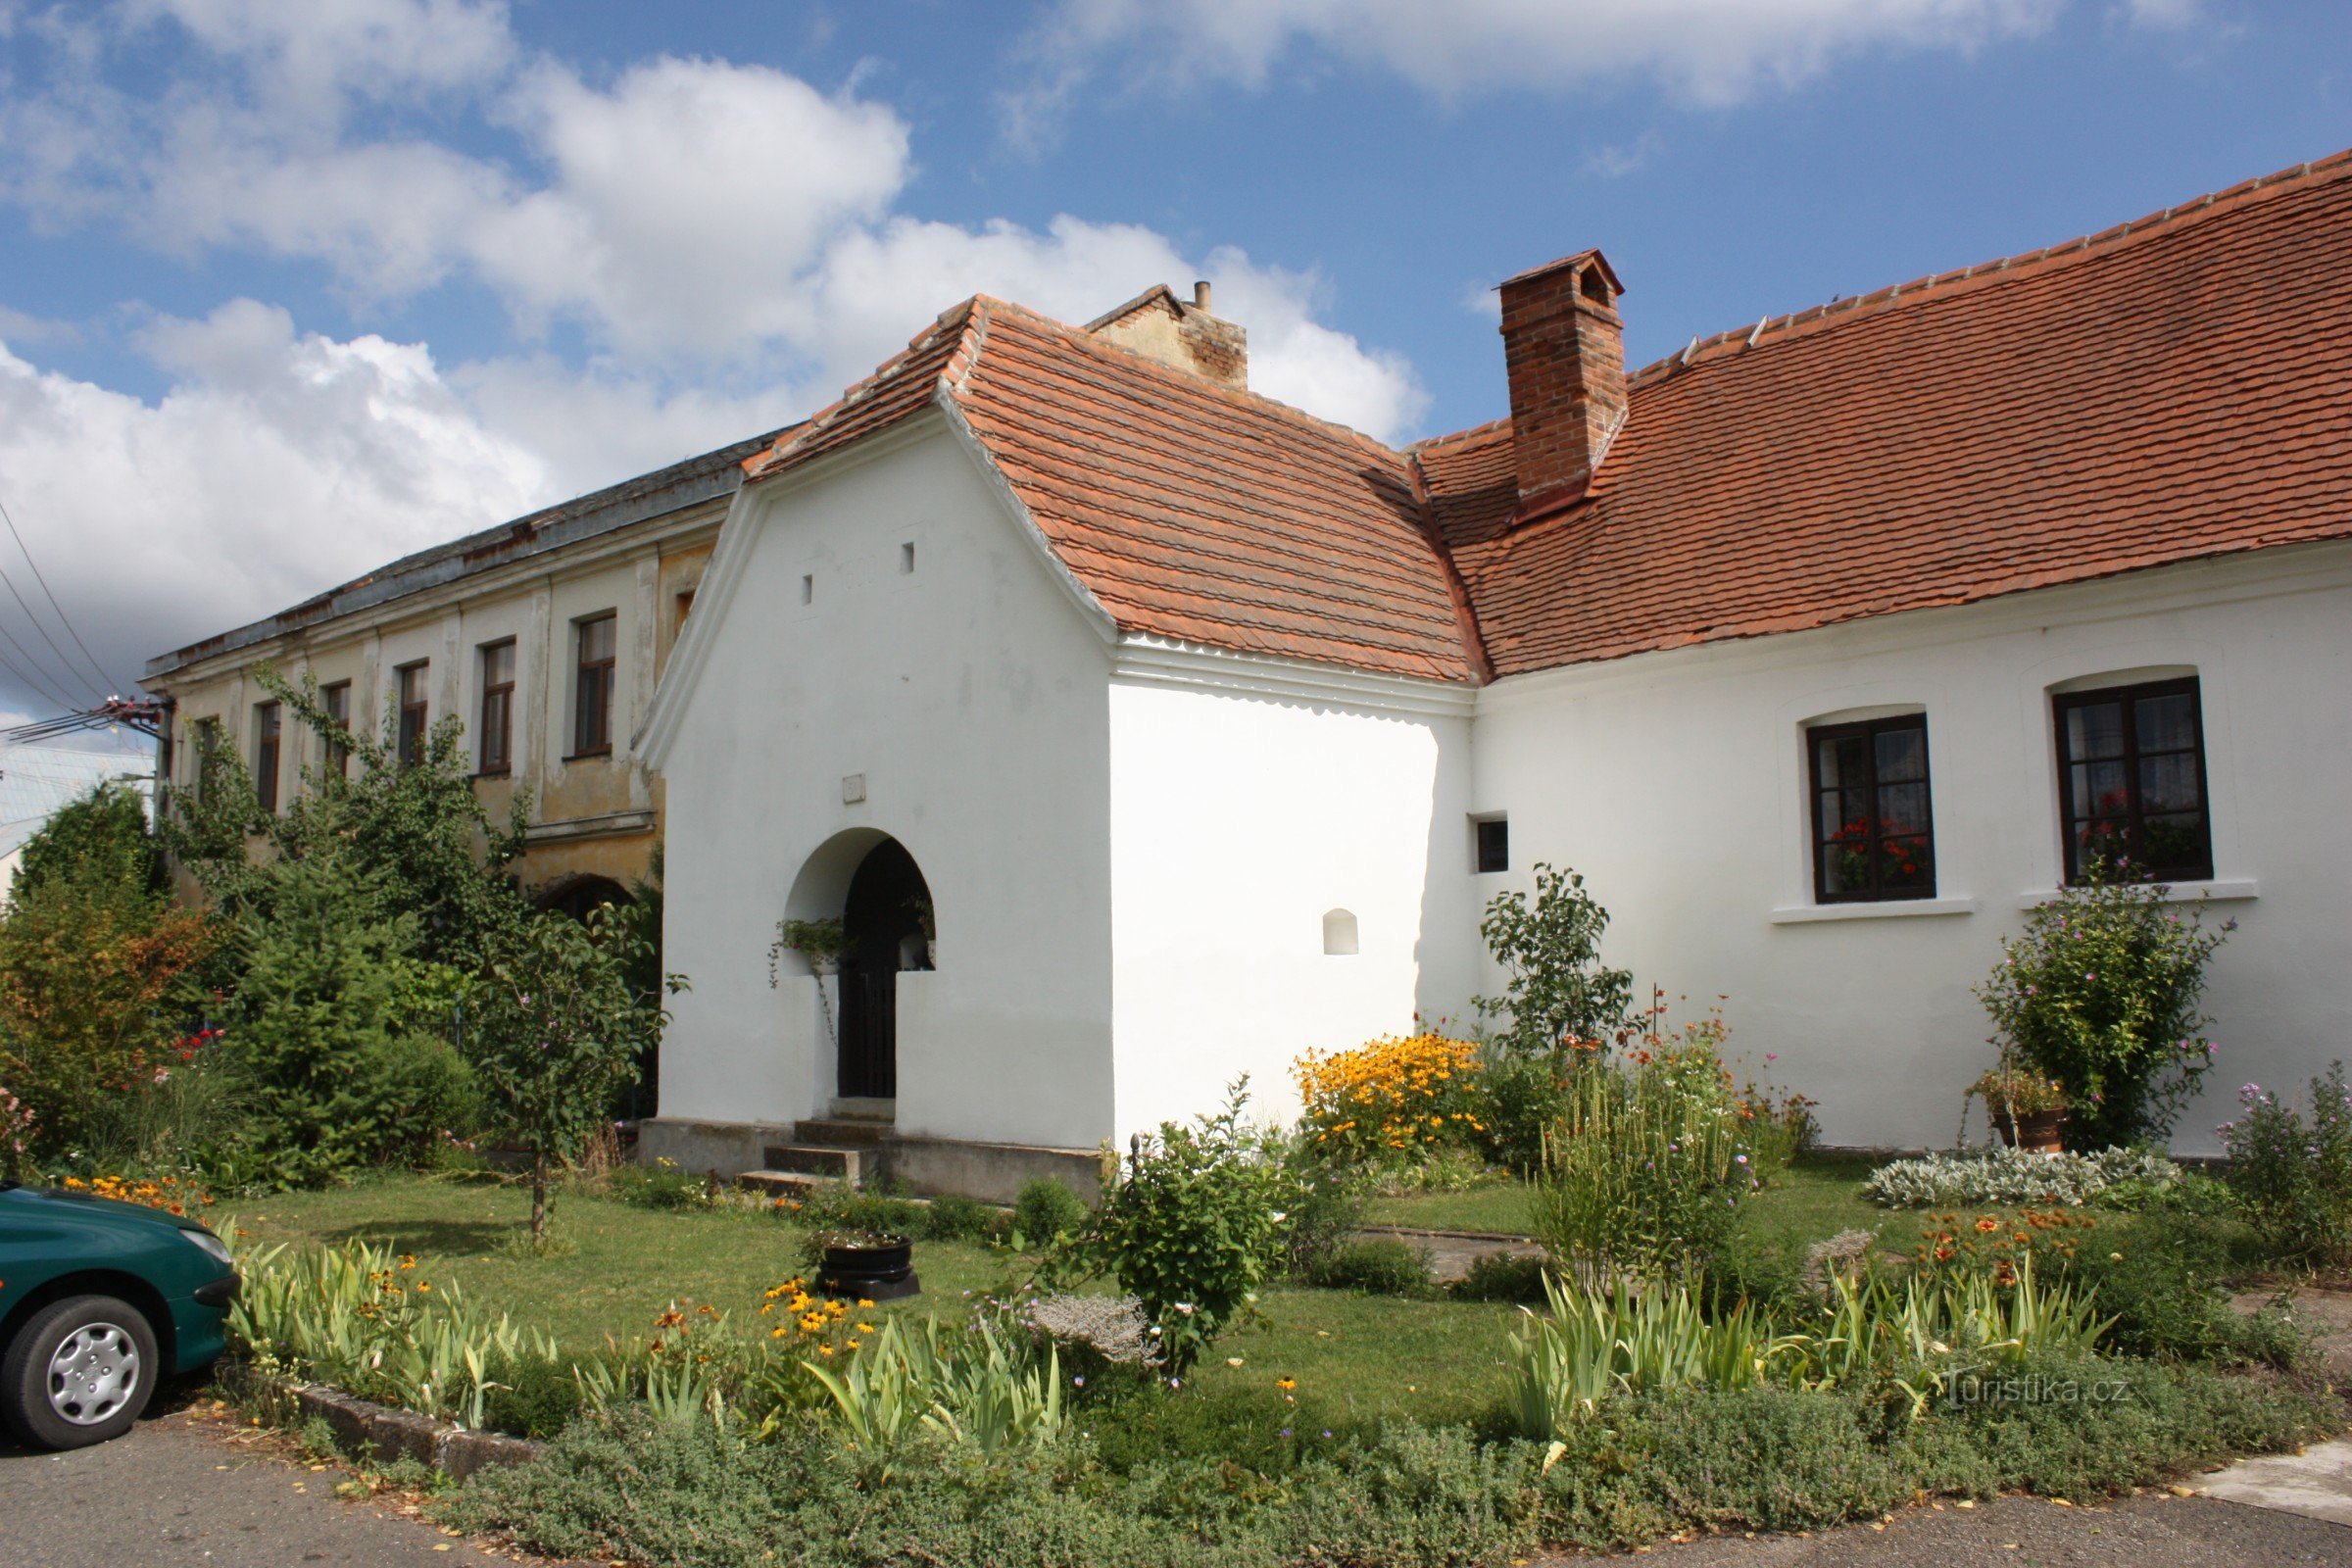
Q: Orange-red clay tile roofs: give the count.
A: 2